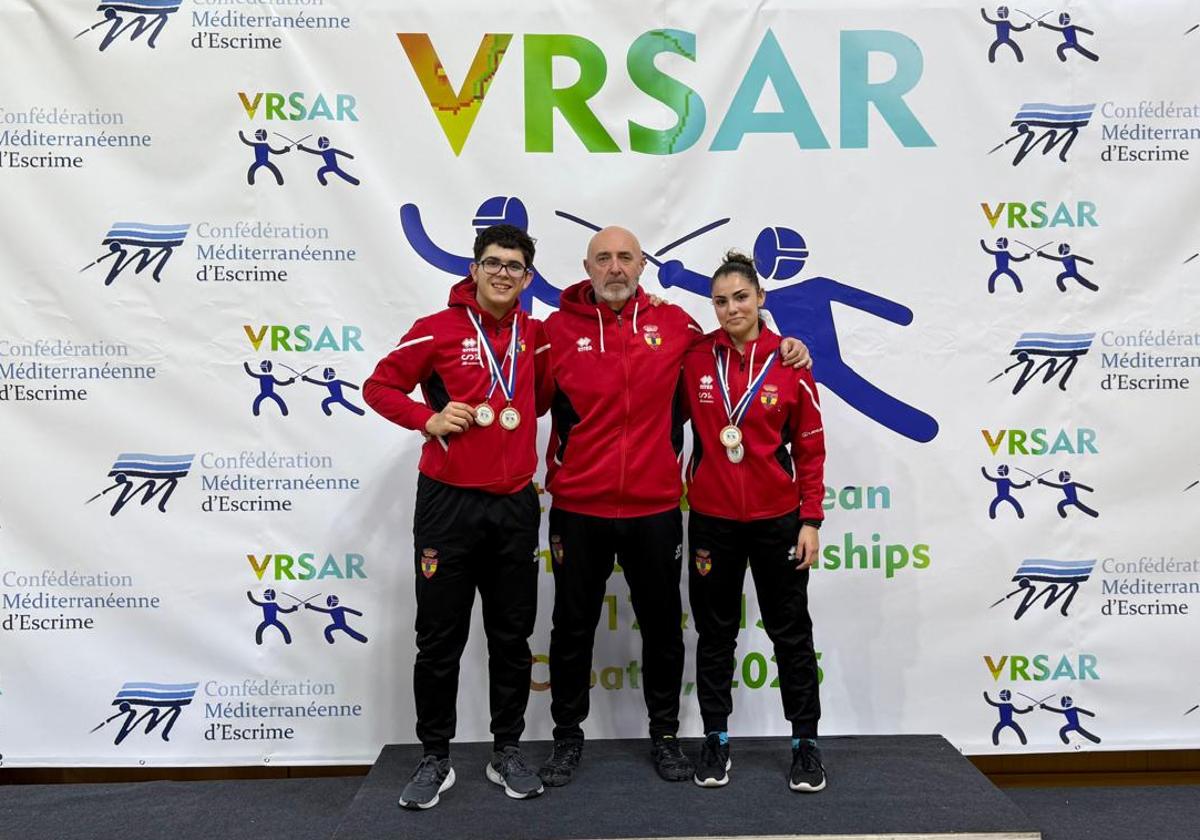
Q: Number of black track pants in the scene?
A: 3